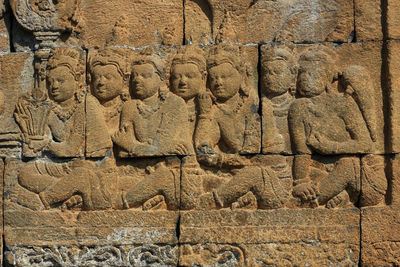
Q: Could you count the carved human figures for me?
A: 7